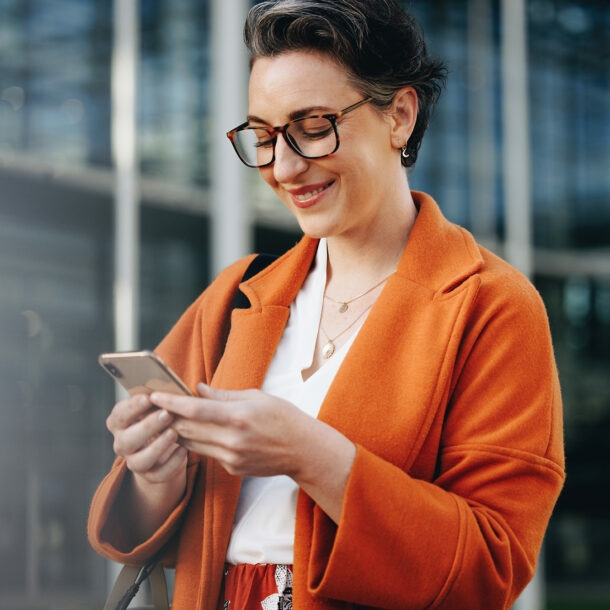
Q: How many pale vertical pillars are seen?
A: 3